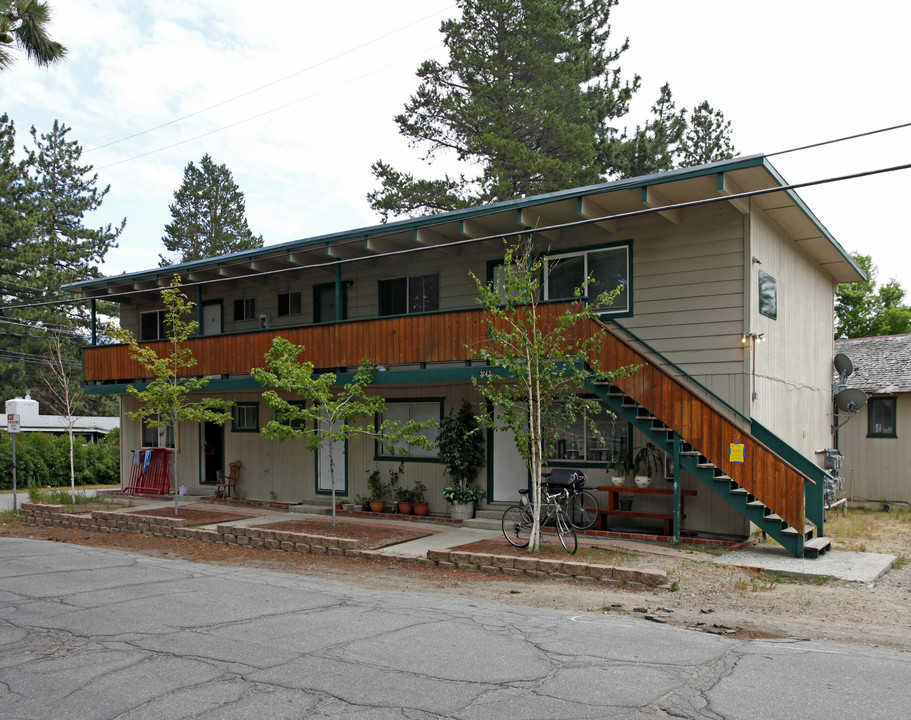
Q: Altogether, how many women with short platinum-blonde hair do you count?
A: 0